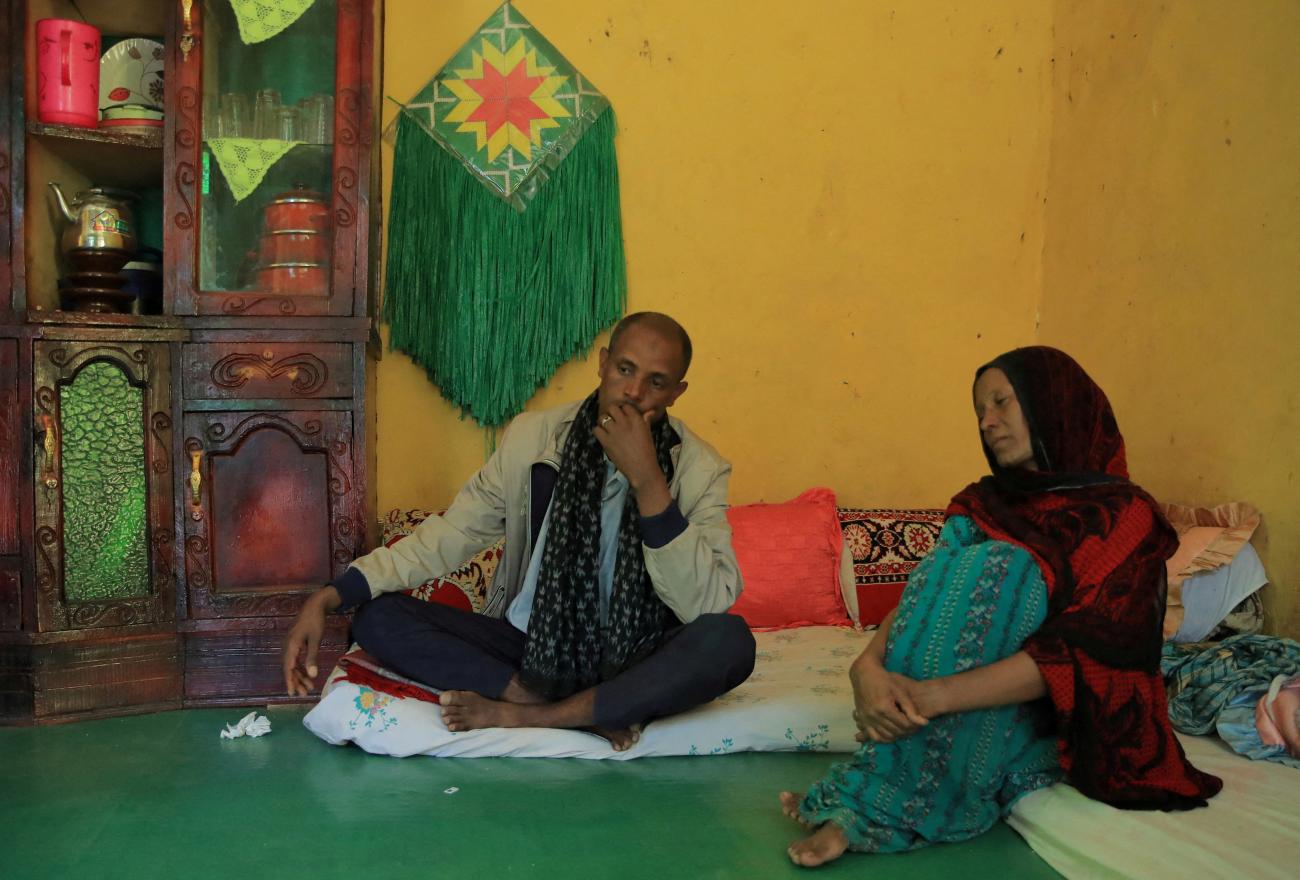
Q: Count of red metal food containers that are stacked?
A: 3